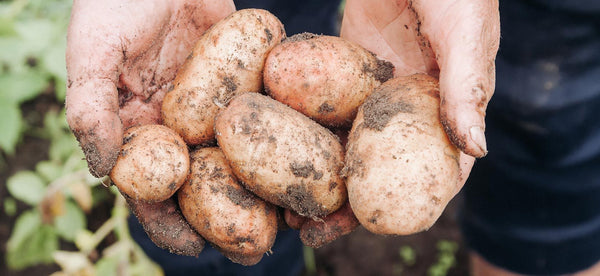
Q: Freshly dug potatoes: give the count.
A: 6